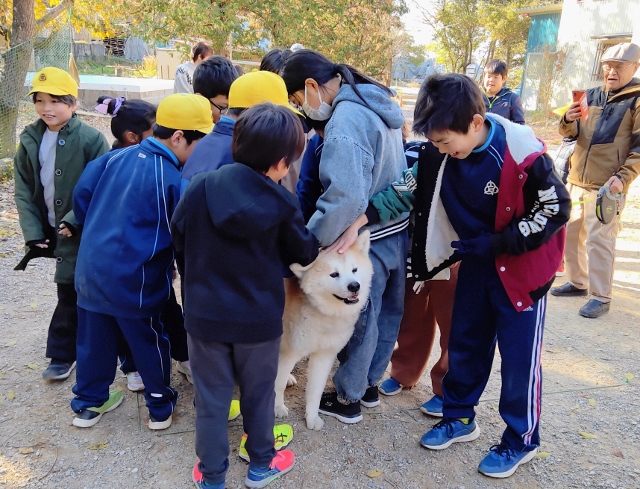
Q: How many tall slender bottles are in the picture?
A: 0